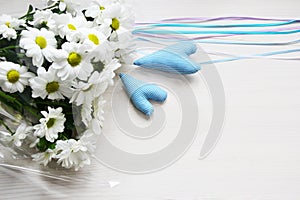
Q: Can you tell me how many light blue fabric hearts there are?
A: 2